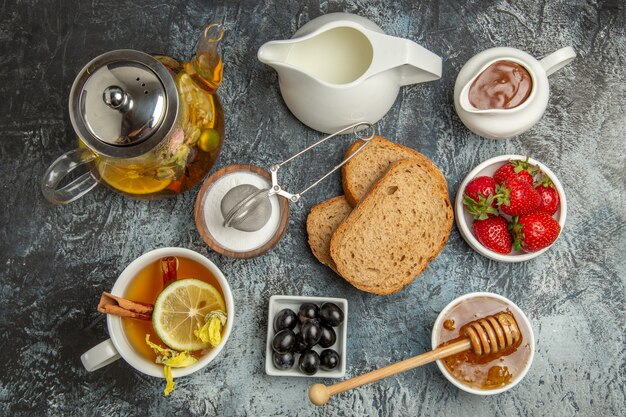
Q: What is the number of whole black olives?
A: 10